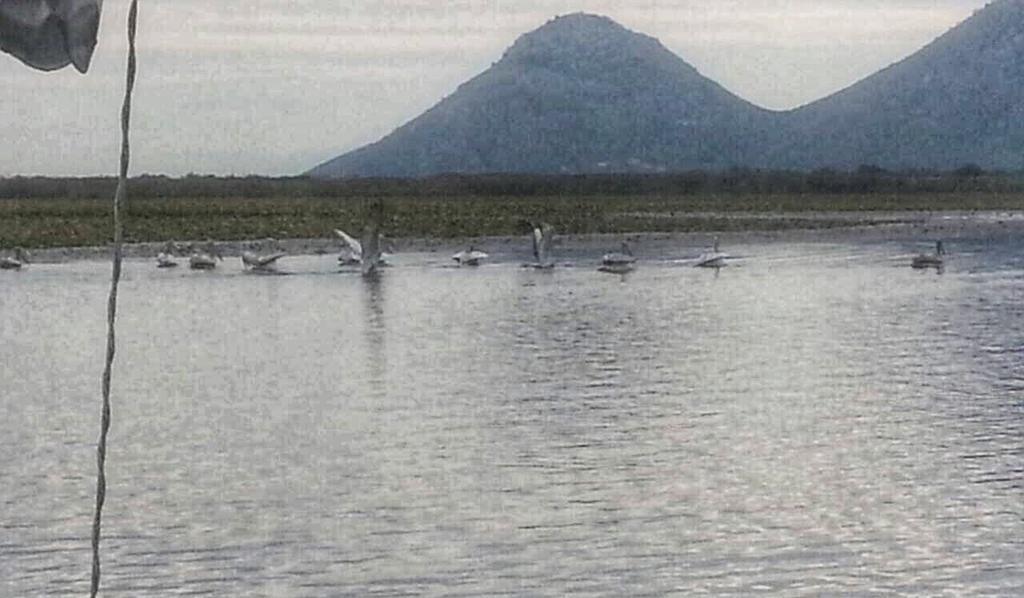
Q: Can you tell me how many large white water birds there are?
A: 11